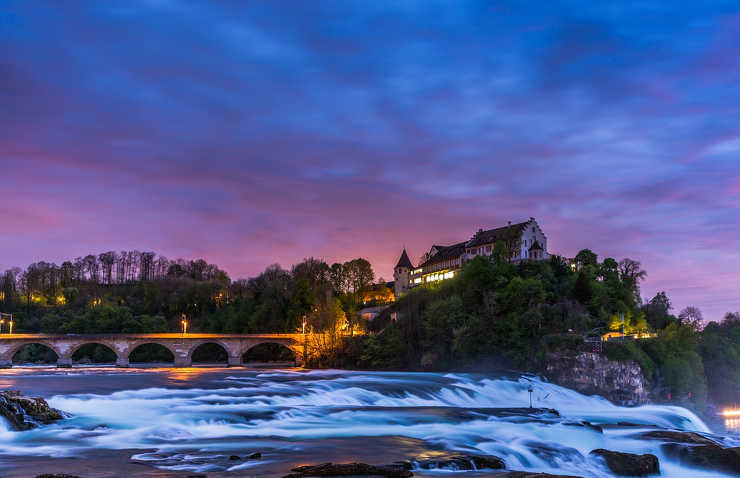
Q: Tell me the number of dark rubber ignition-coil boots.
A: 0